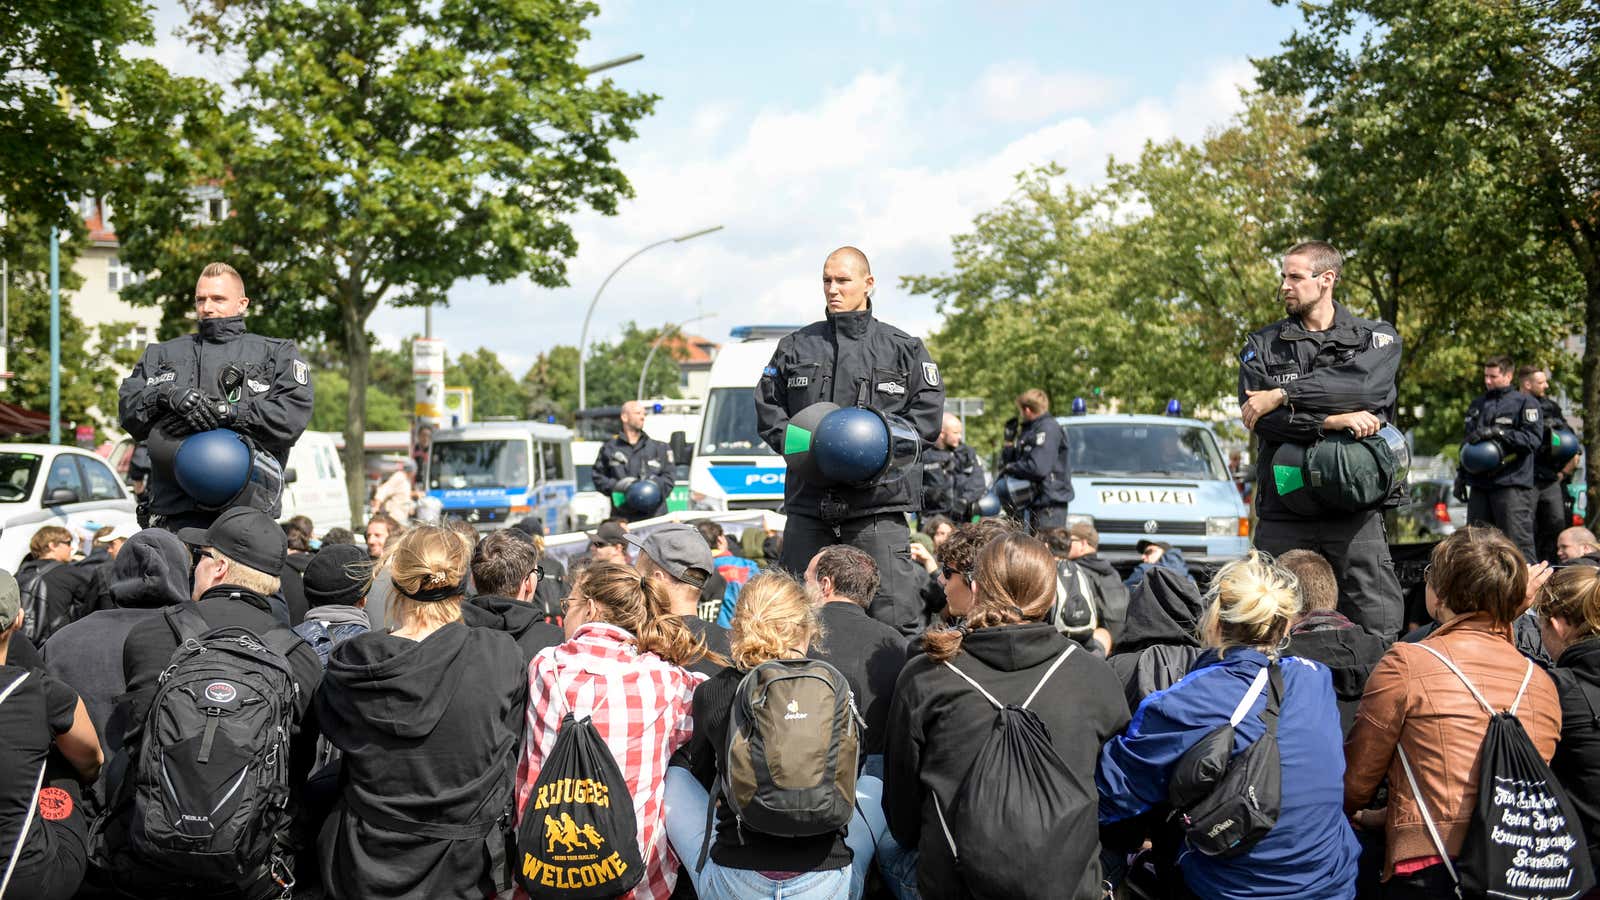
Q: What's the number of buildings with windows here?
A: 2